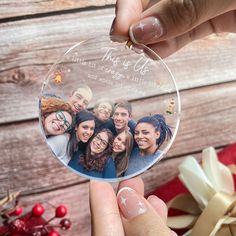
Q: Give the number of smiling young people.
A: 8